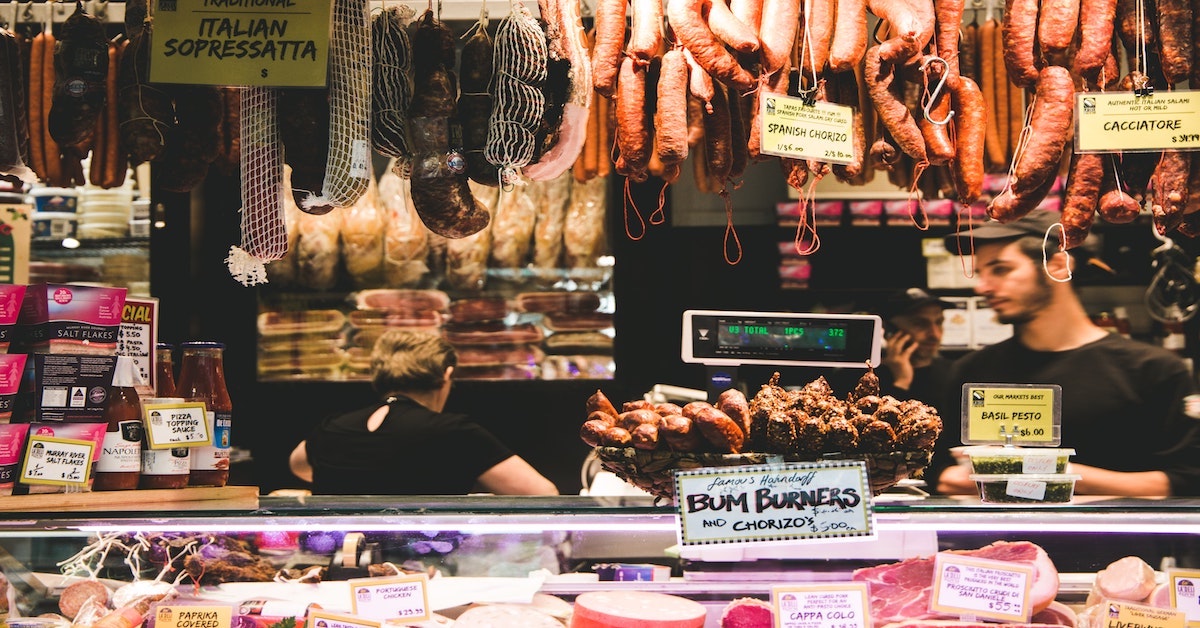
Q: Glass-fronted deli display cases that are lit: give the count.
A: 1